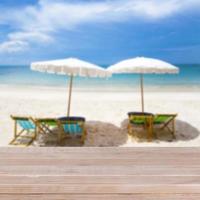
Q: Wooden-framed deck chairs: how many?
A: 5